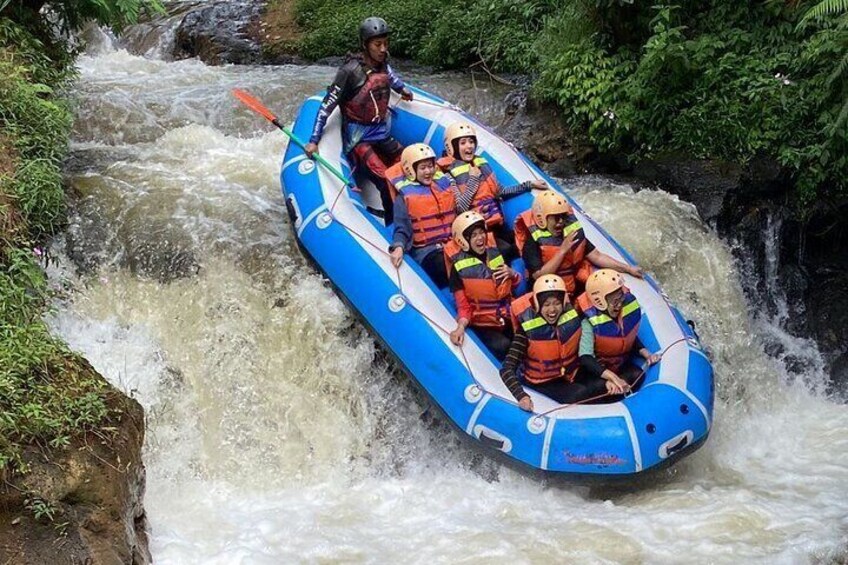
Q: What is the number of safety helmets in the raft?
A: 7